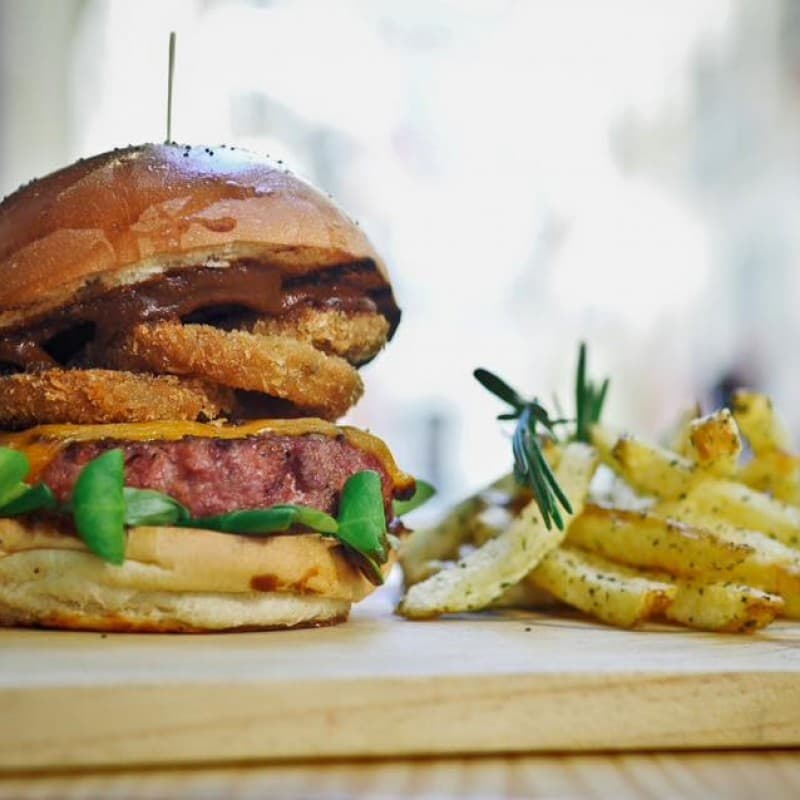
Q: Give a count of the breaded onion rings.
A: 3